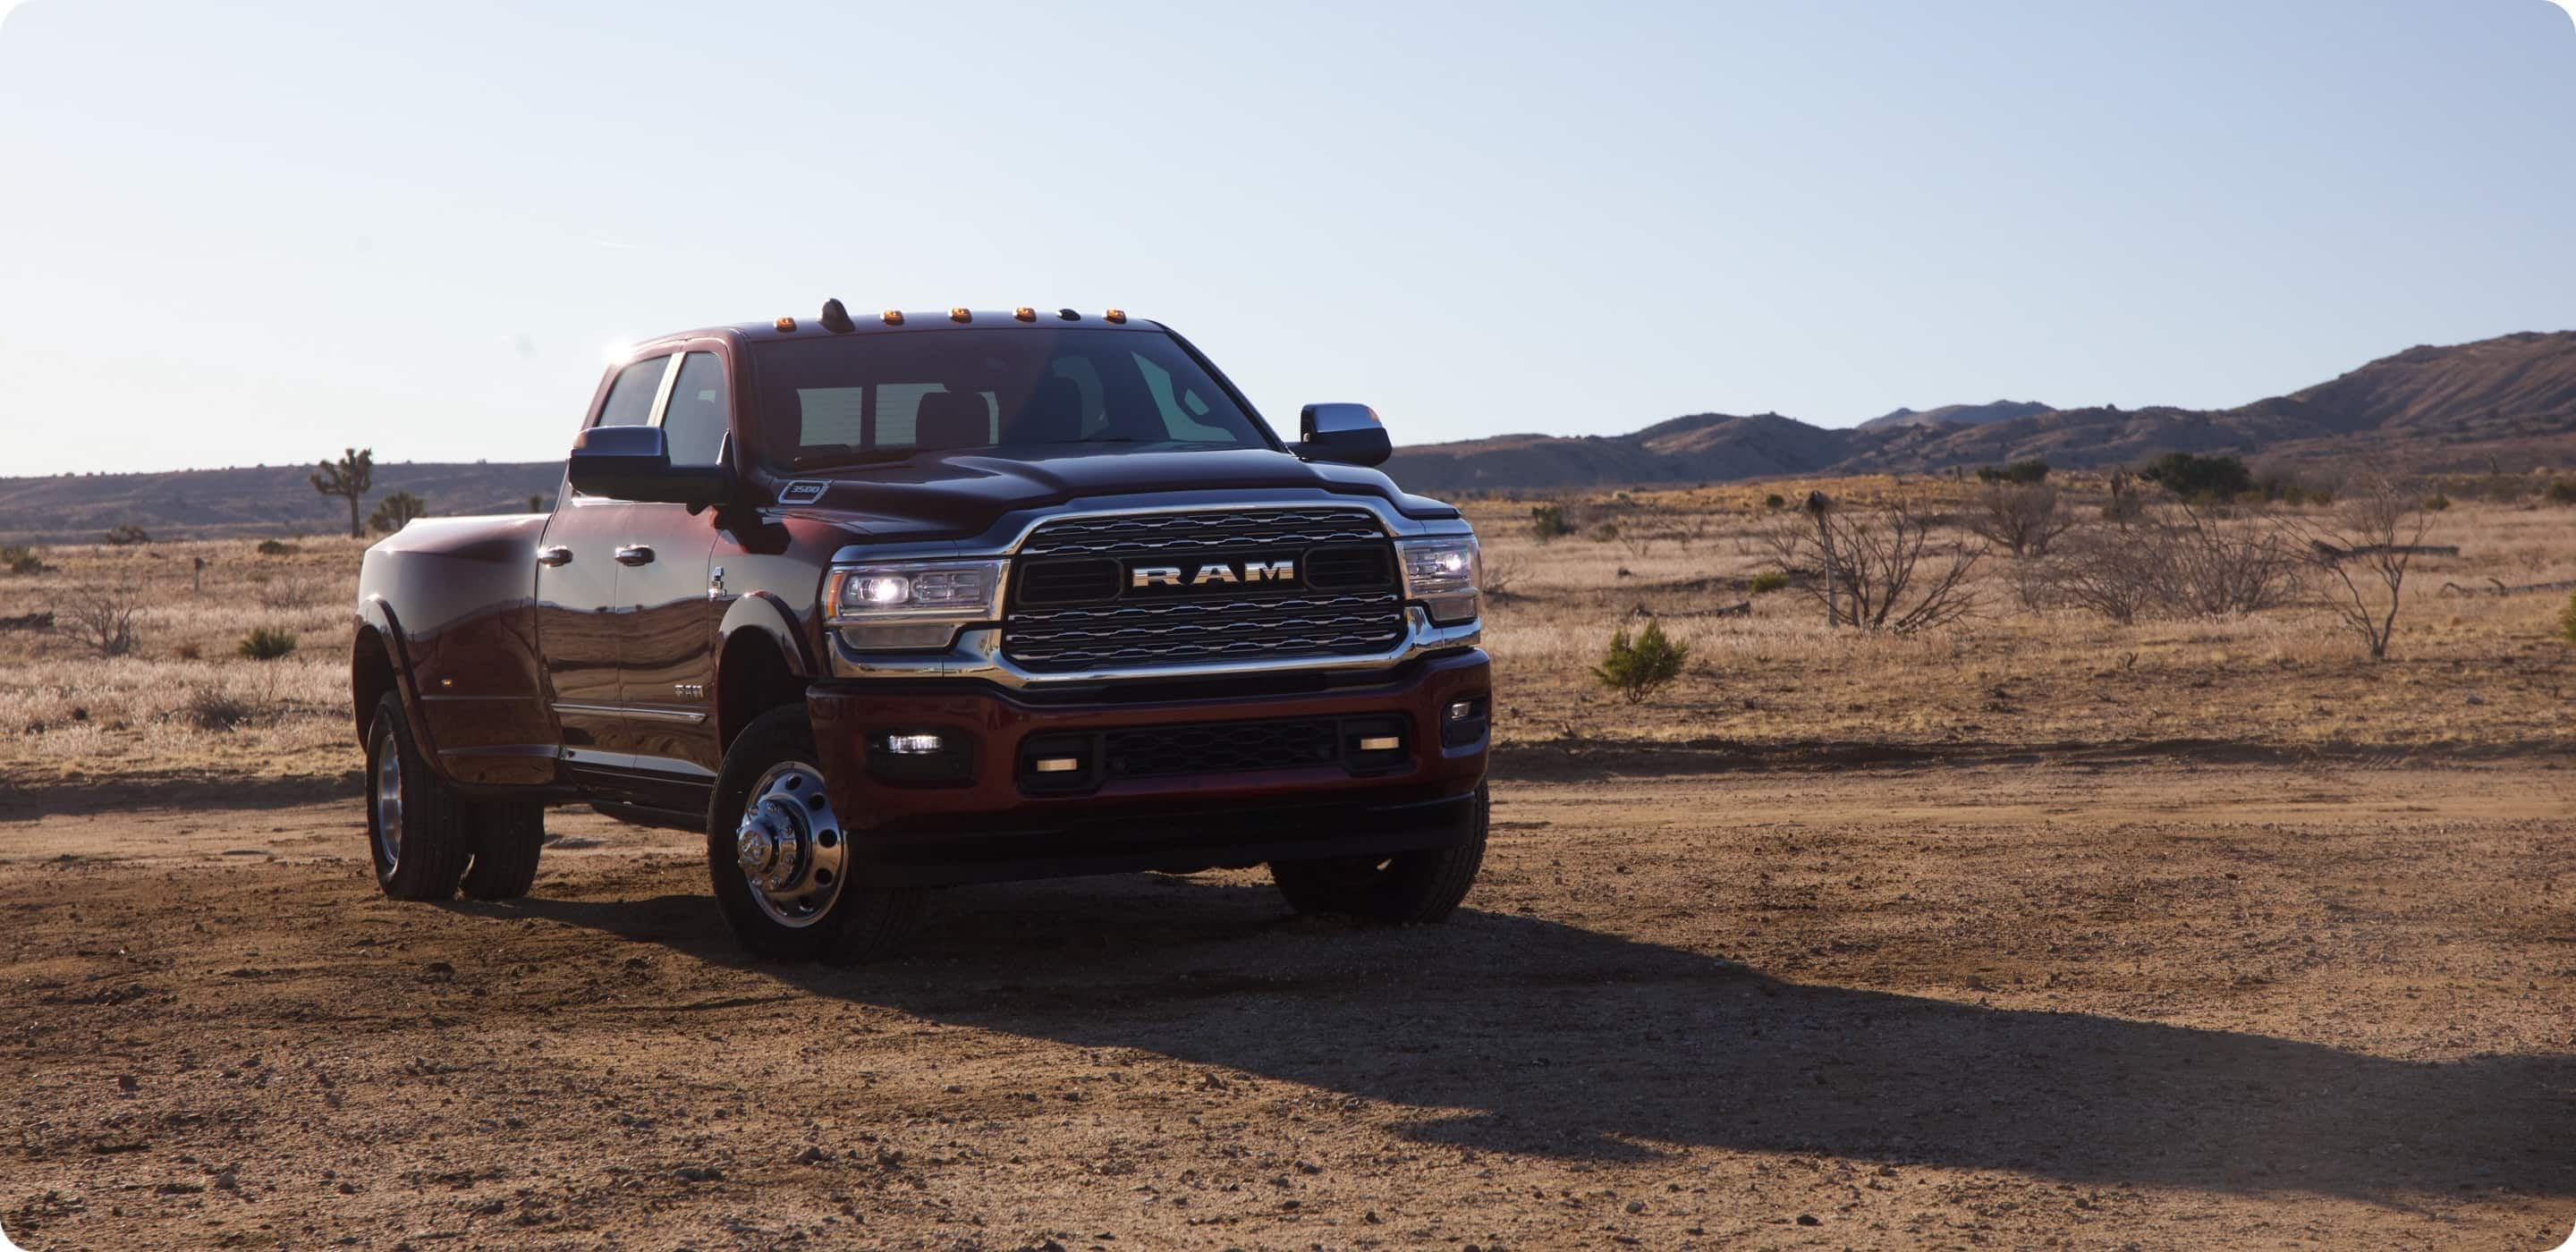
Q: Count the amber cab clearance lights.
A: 5